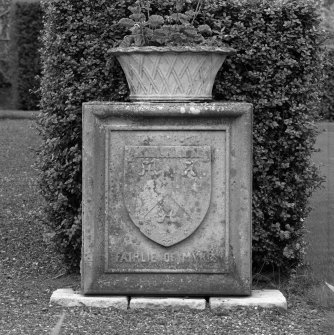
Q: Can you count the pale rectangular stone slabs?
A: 3